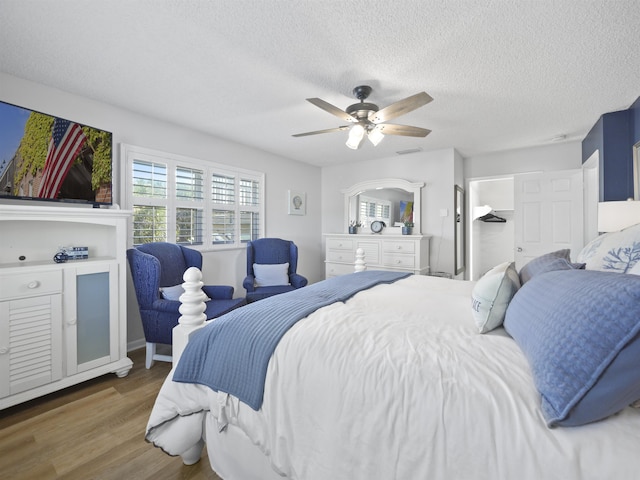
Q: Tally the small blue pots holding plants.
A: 2